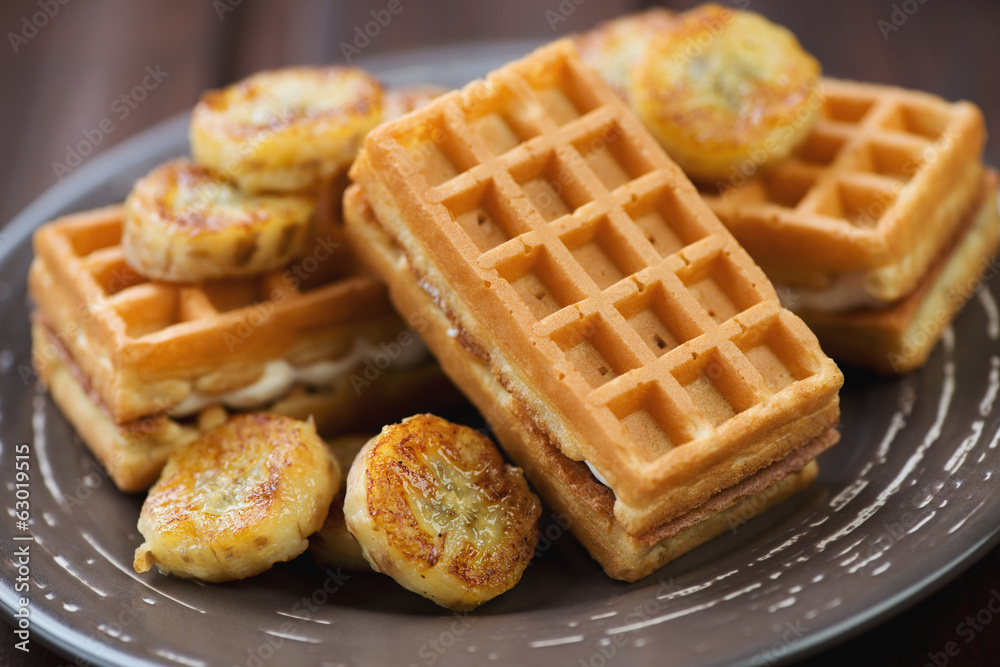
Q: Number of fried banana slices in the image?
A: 8